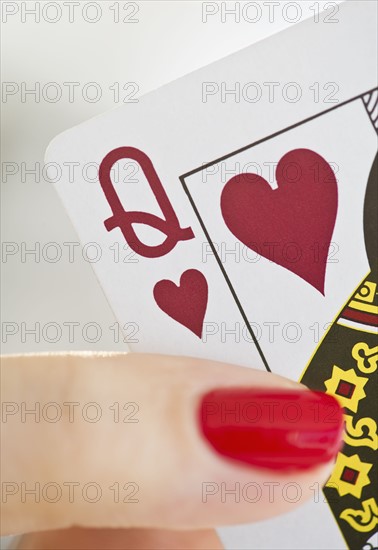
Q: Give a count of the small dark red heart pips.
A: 1